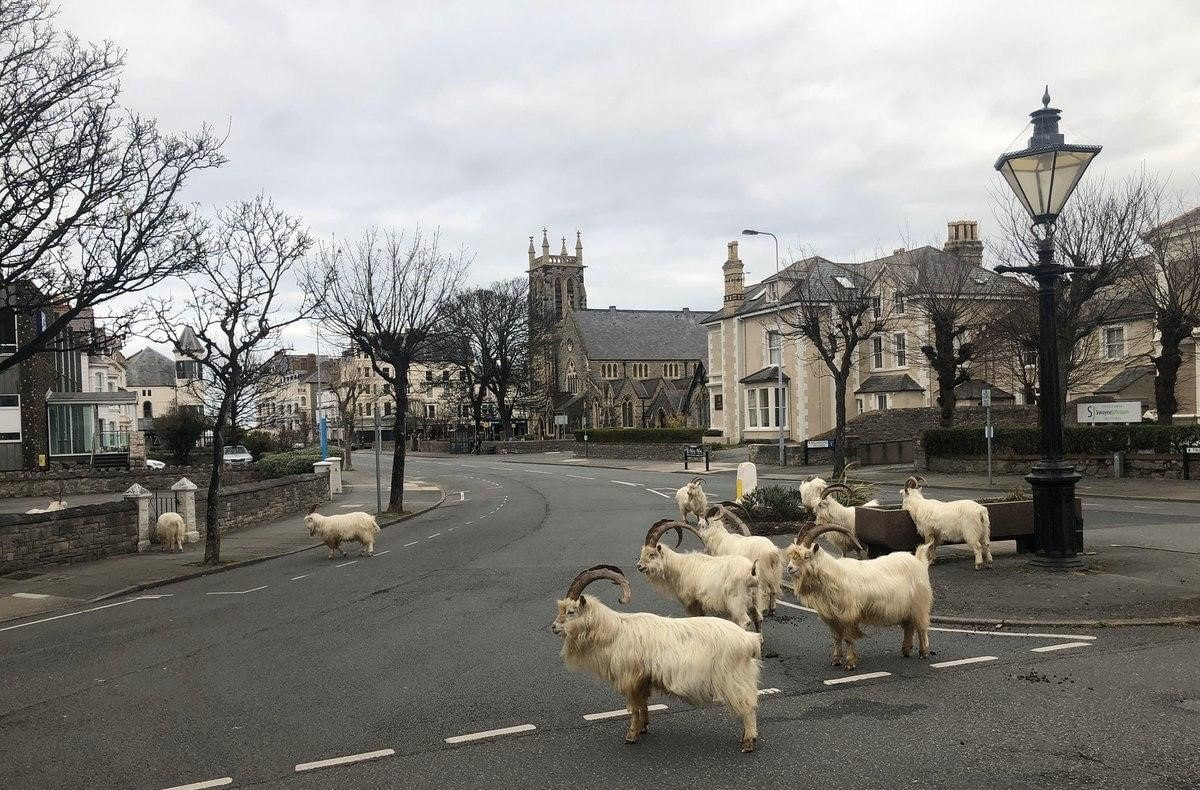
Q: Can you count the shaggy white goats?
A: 11